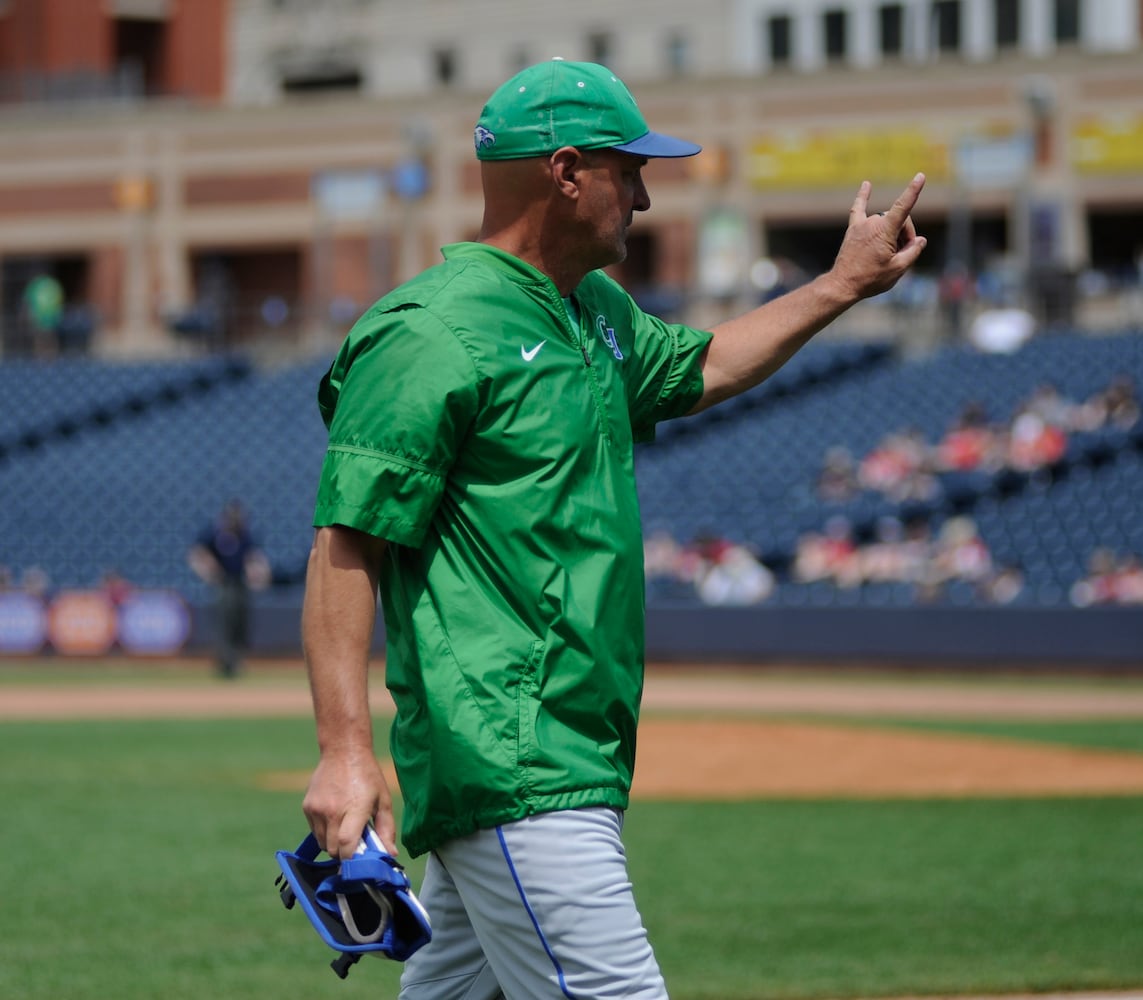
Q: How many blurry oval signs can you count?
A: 3